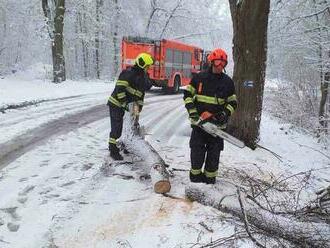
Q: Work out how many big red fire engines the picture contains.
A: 1